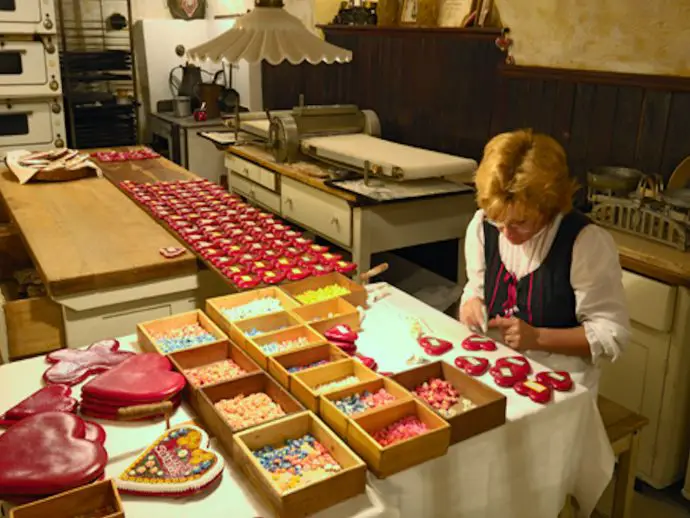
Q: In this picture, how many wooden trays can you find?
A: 15